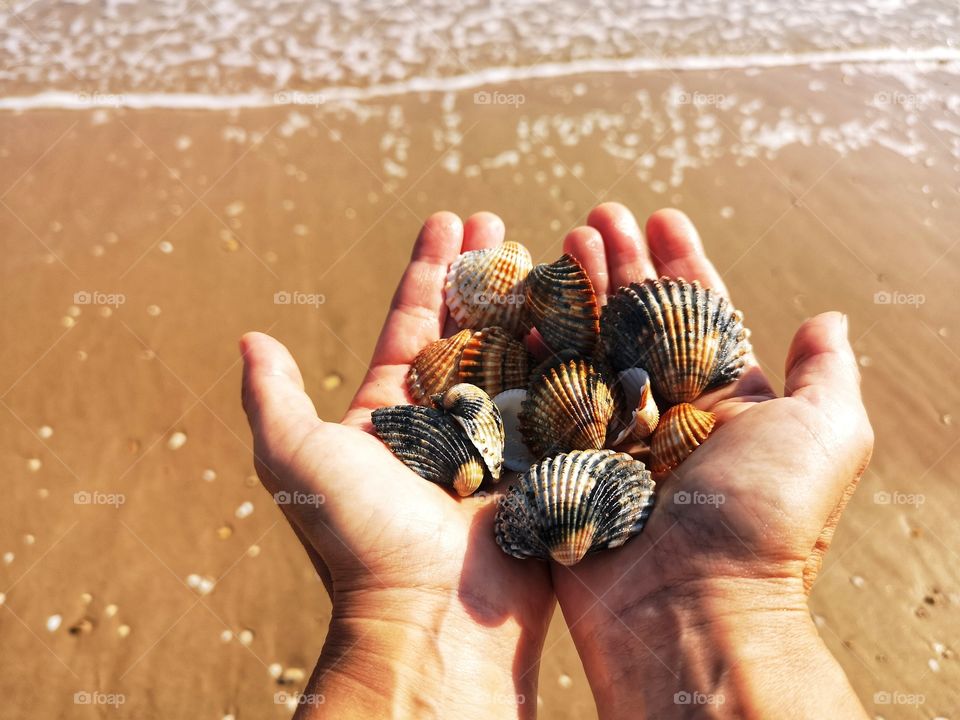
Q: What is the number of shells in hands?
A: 12